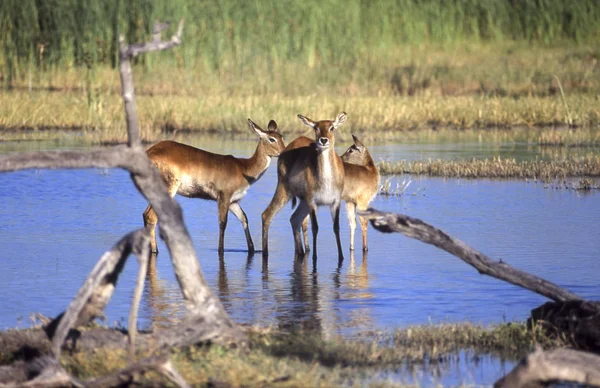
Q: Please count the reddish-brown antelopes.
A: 3